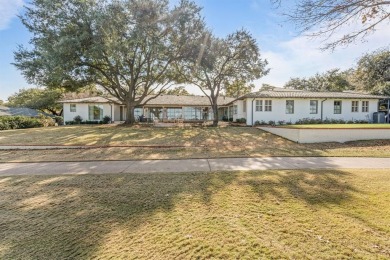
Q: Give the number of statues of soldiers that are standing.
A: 0